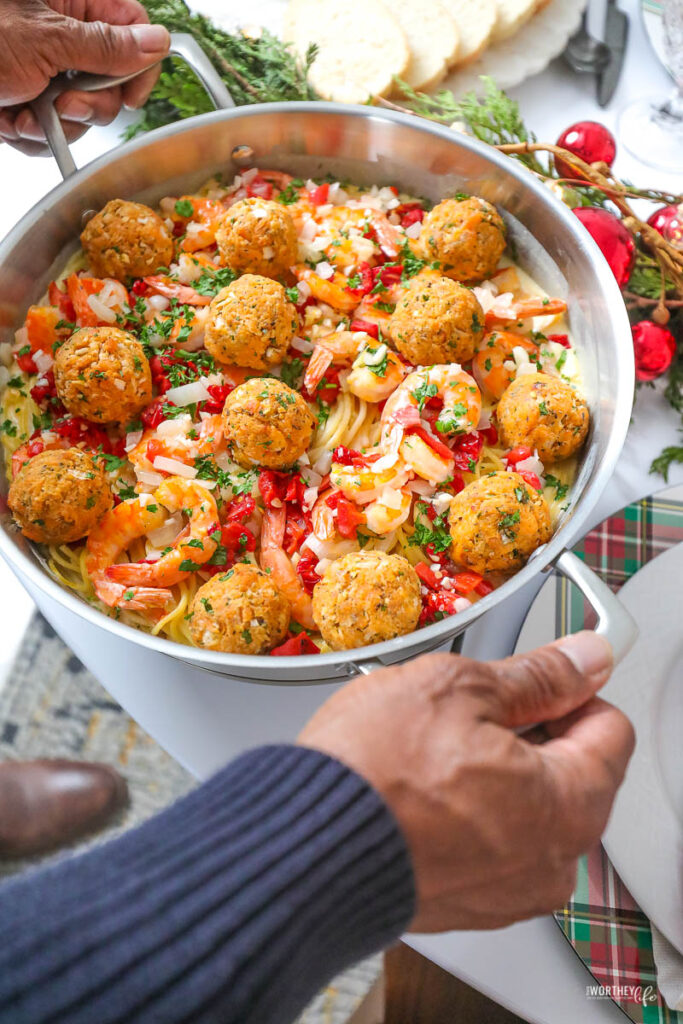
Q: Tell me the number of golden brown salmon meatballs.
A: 12